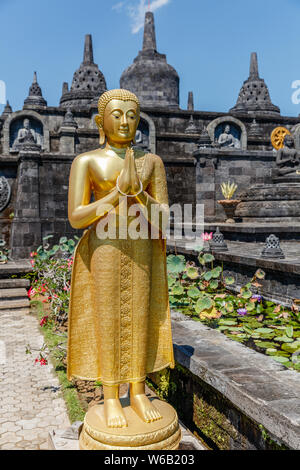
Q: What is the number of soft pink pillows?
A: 0